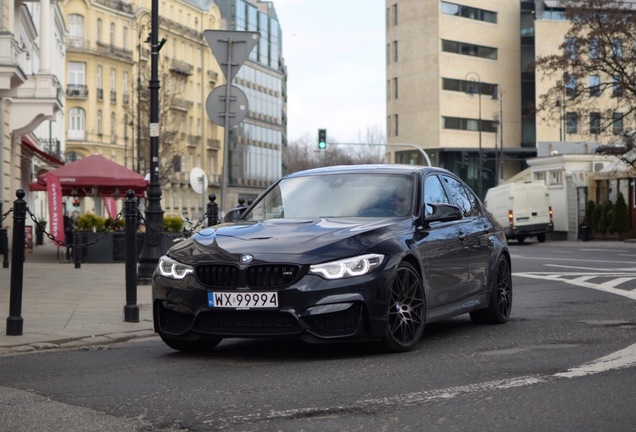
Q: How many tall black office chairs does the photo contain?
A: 0